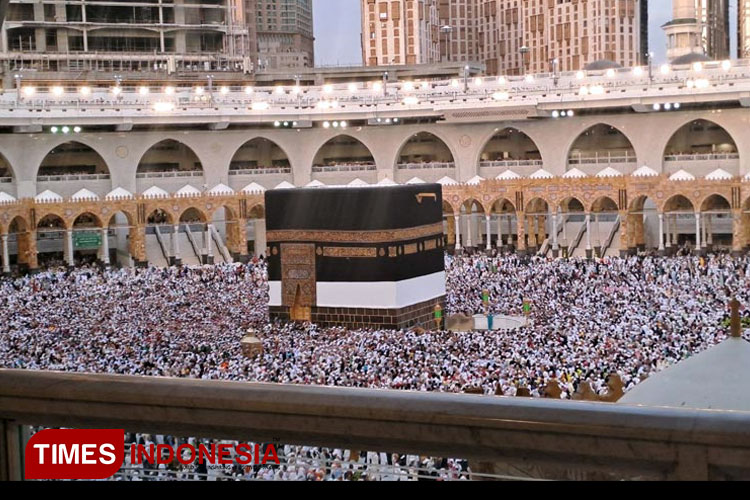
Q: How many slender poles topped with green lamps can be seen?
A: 3